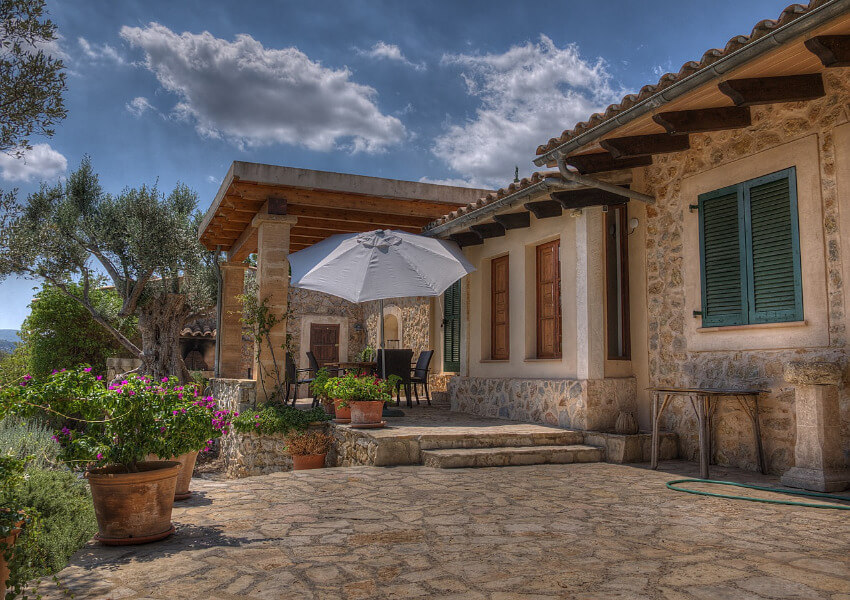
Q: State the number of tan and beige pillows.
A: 0